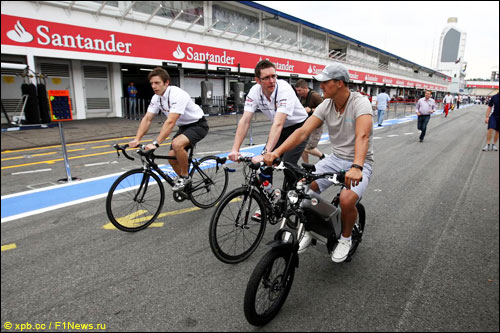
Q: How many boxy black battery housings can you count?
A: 1